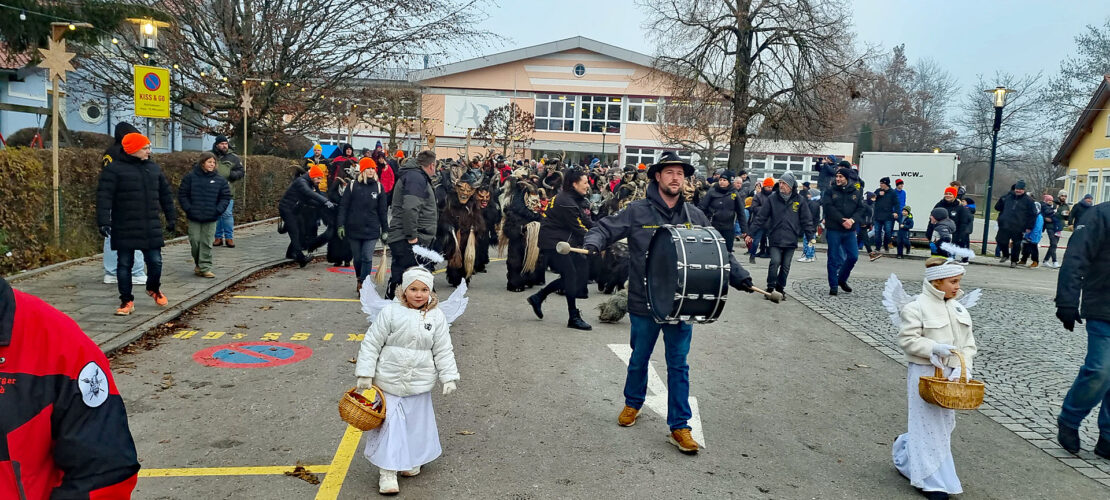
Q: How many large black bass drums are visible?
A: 1